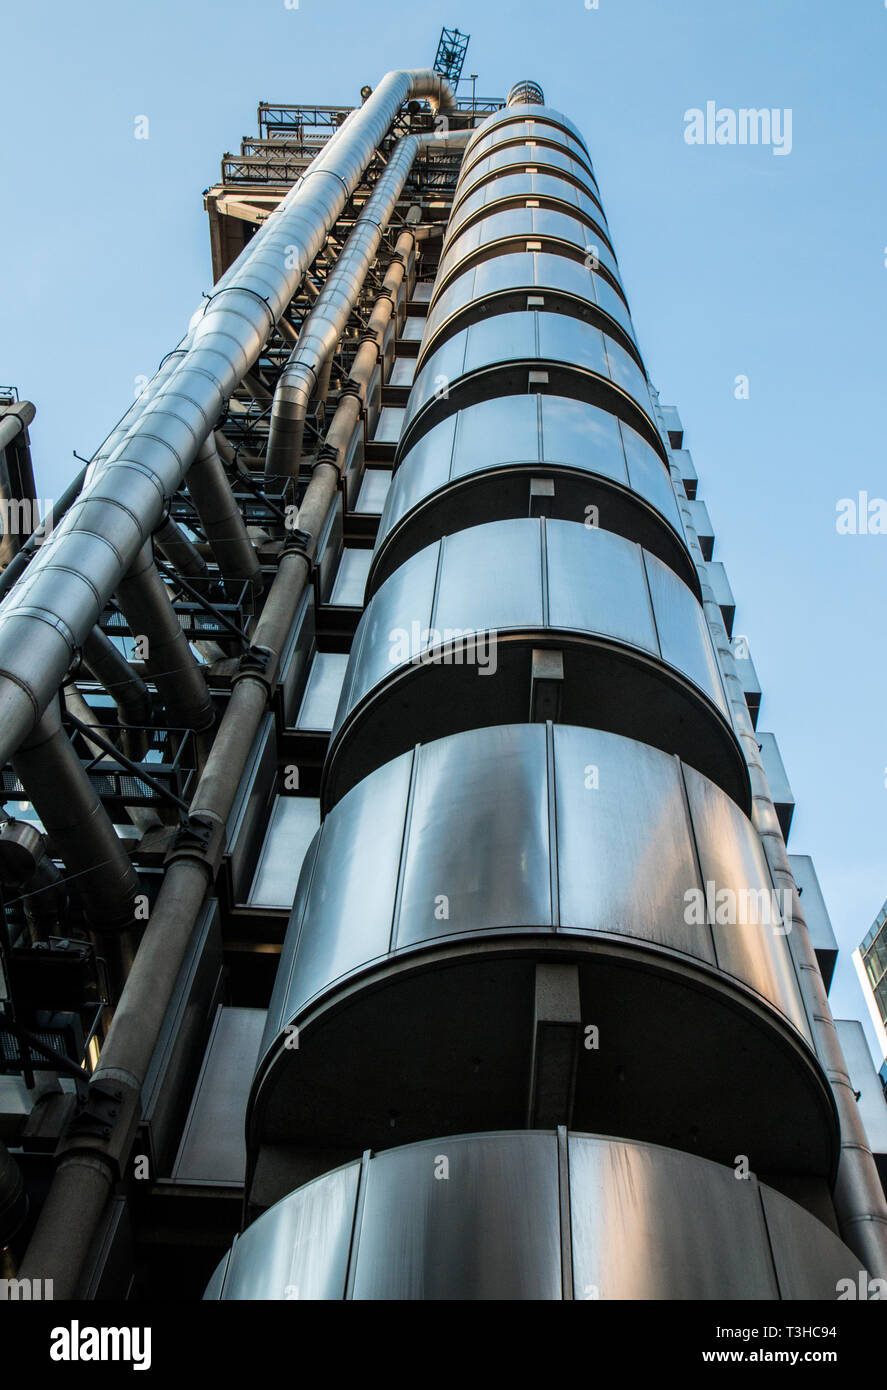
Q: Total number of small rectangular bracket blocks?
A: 10